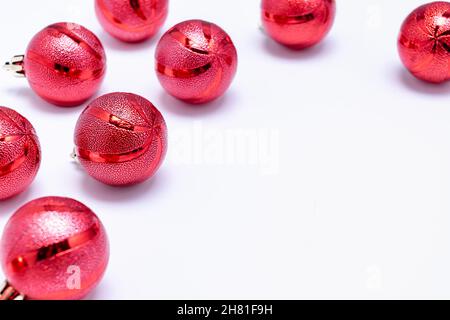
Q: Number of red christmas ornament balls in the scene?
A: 8